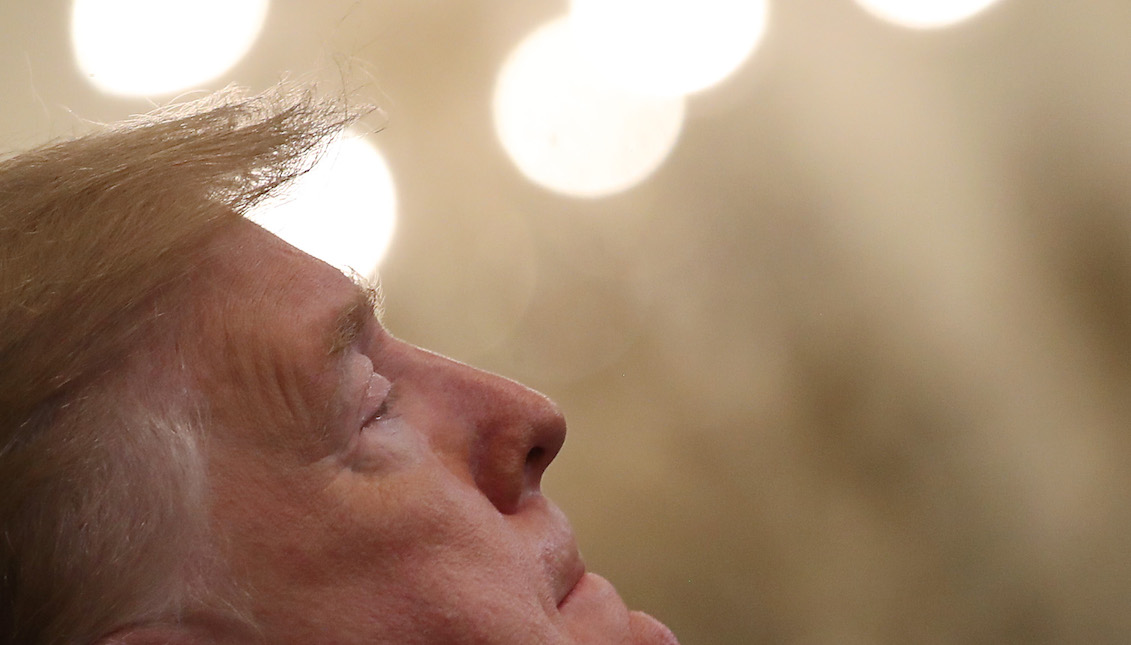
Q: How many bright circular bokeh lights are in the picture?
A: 5